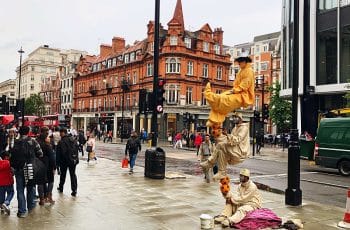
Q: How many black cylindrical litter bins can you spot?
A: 1